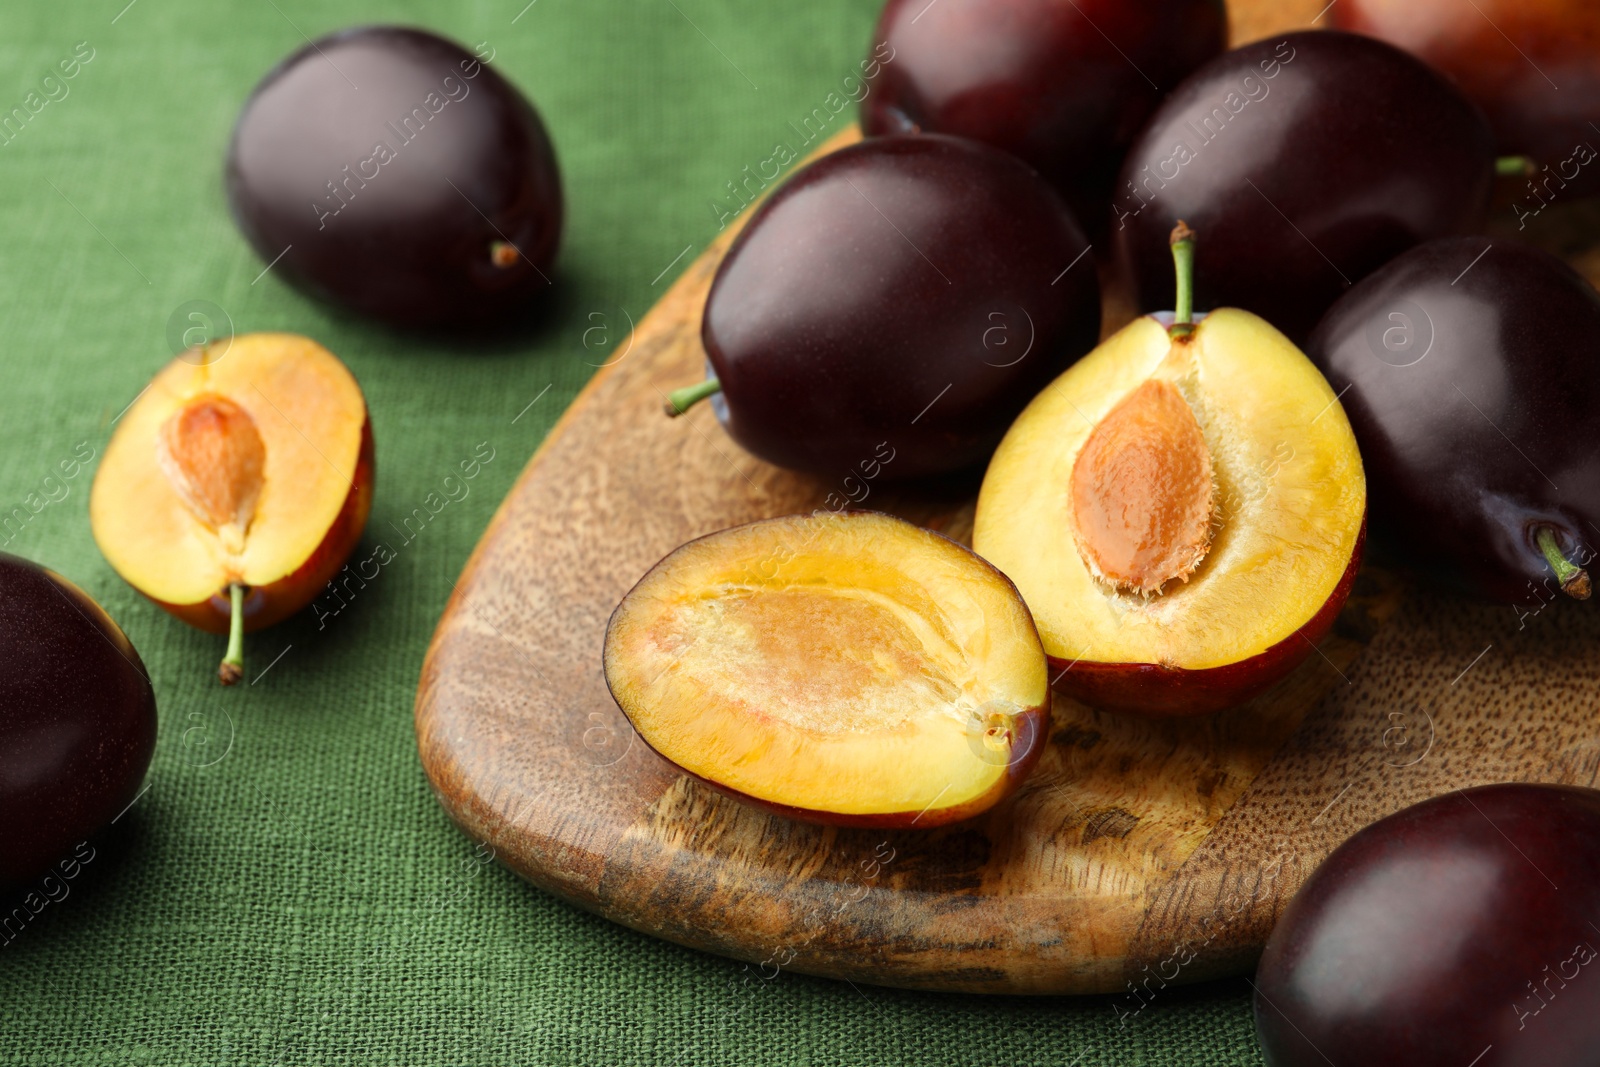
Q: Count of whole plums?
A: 8